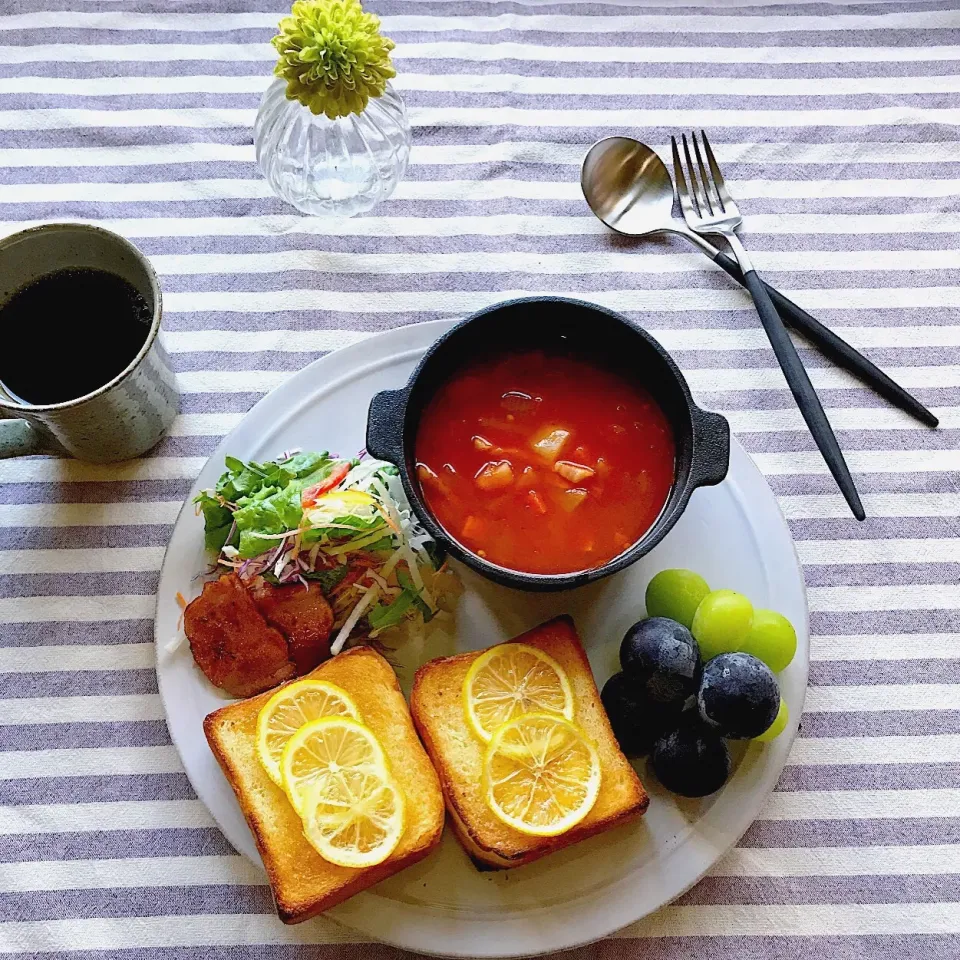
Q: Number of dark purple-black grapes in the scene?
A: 4